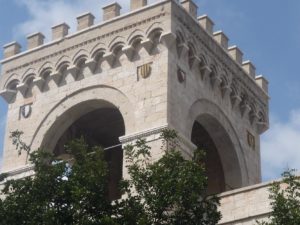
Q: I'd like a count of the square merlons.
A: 12